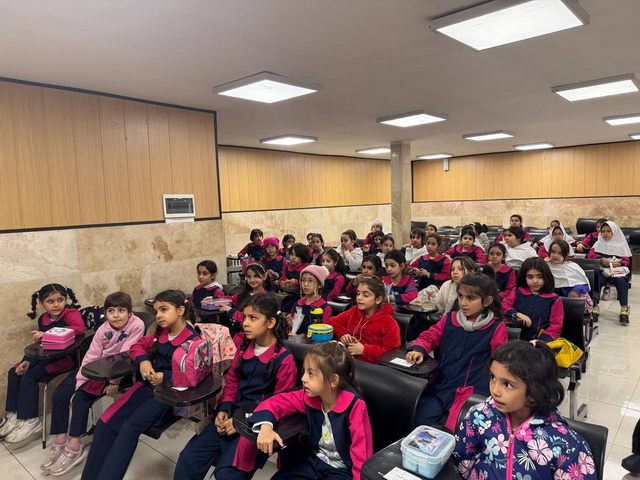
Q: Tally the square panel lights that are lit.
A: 11